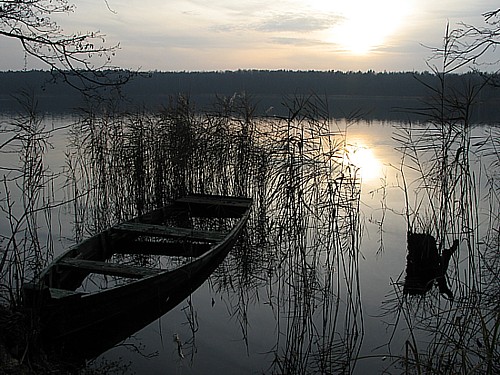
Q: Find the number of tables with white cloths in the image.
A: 0